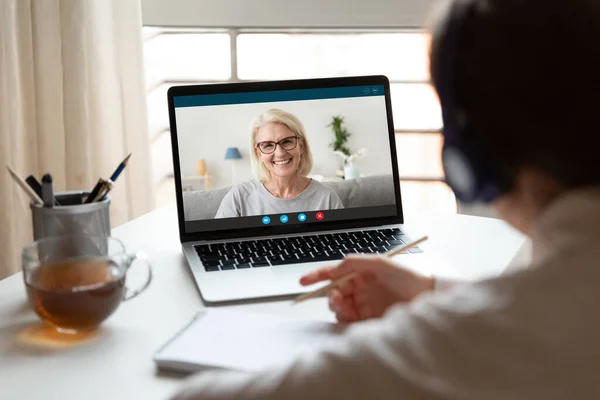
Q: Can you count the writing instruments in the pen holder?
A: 5